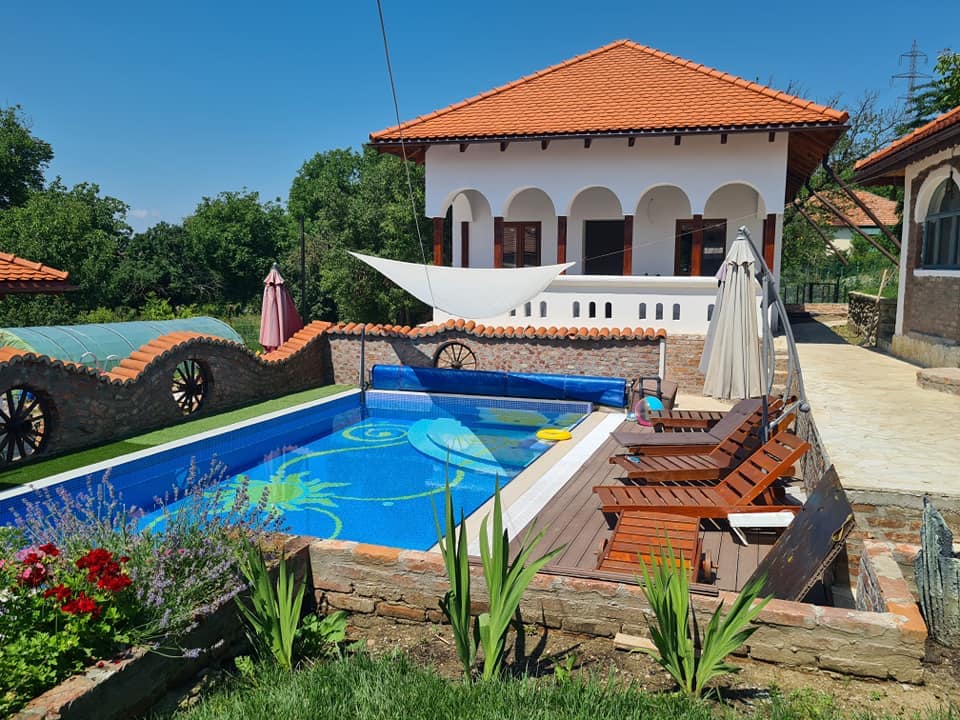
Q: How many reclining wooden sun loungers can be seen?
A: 4